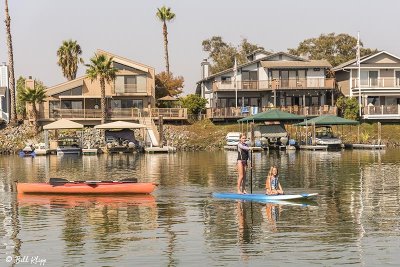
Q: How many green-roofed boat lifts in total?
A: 2